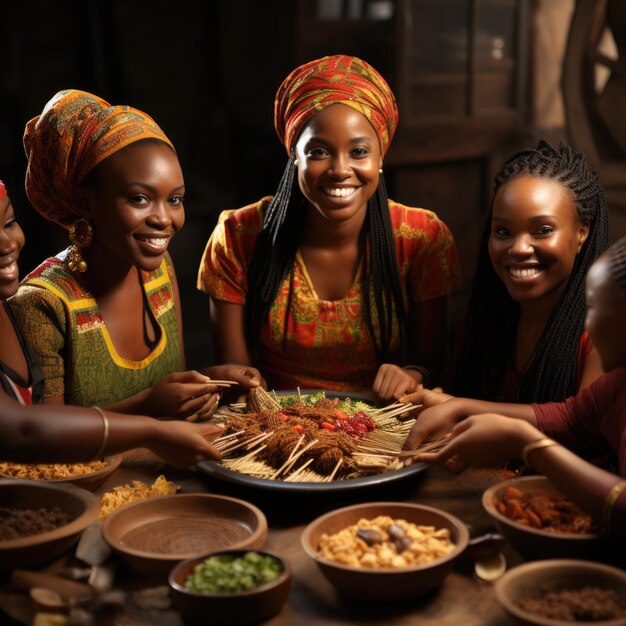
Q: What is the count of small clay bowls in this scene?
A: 7